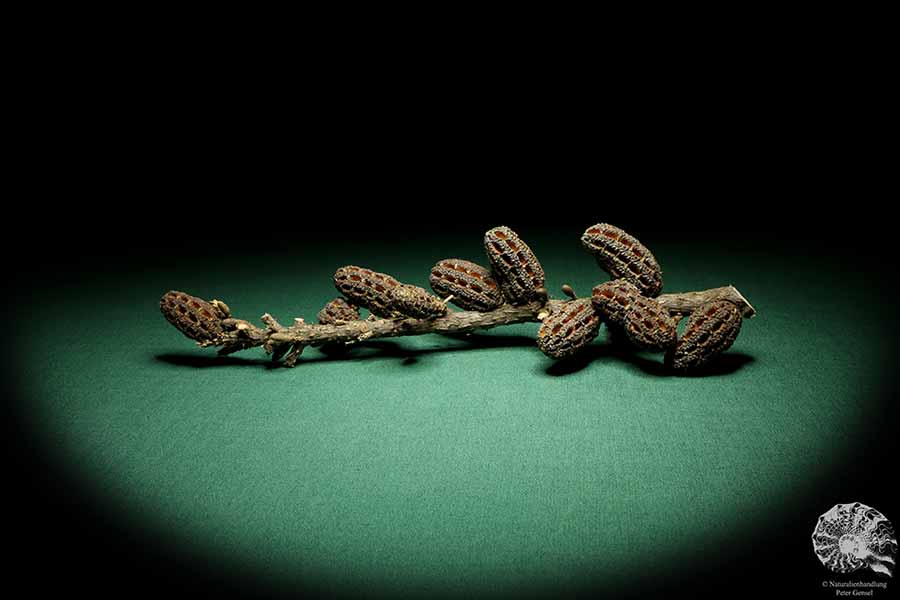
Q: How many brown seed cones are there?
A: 11